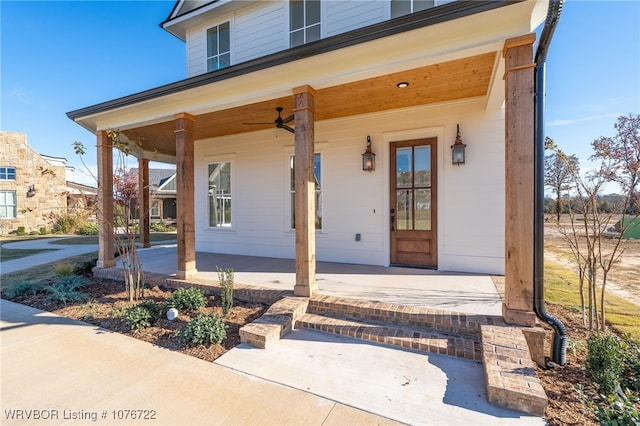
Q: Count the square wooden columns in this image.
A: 5